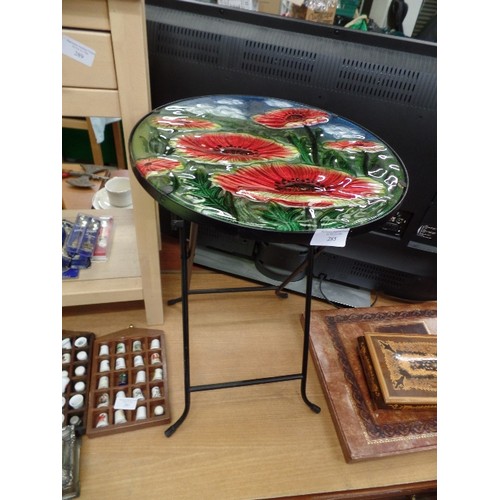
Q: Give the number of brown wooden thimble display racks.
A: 2